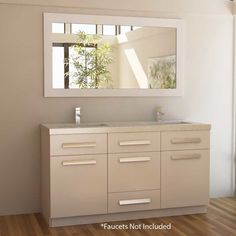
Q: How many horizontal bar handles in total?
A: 7